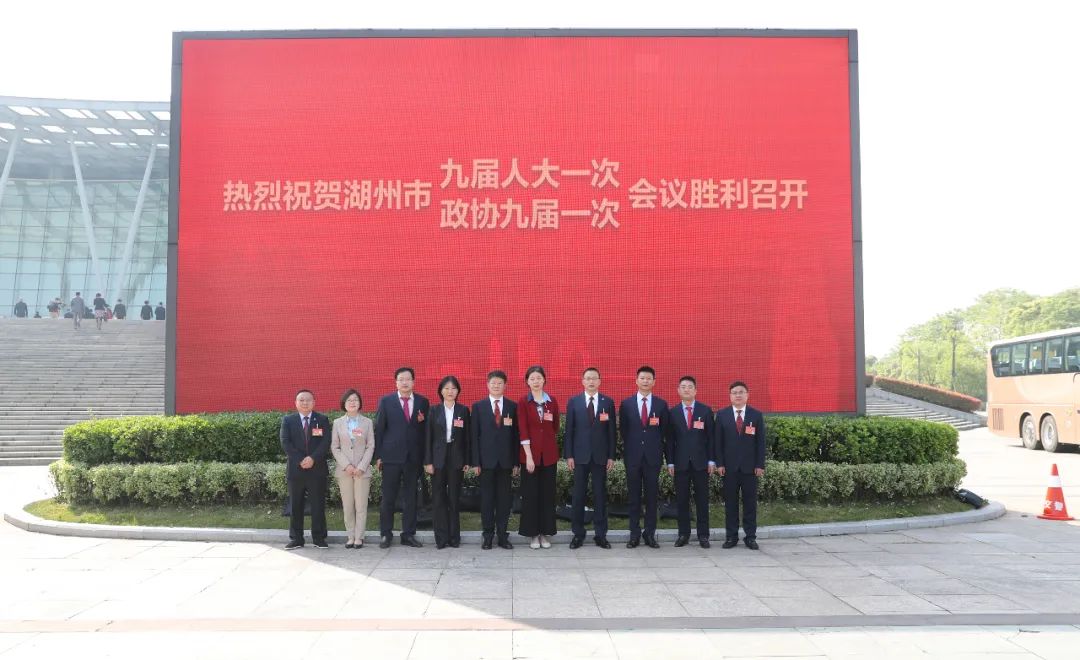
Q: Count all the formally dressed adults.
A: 10